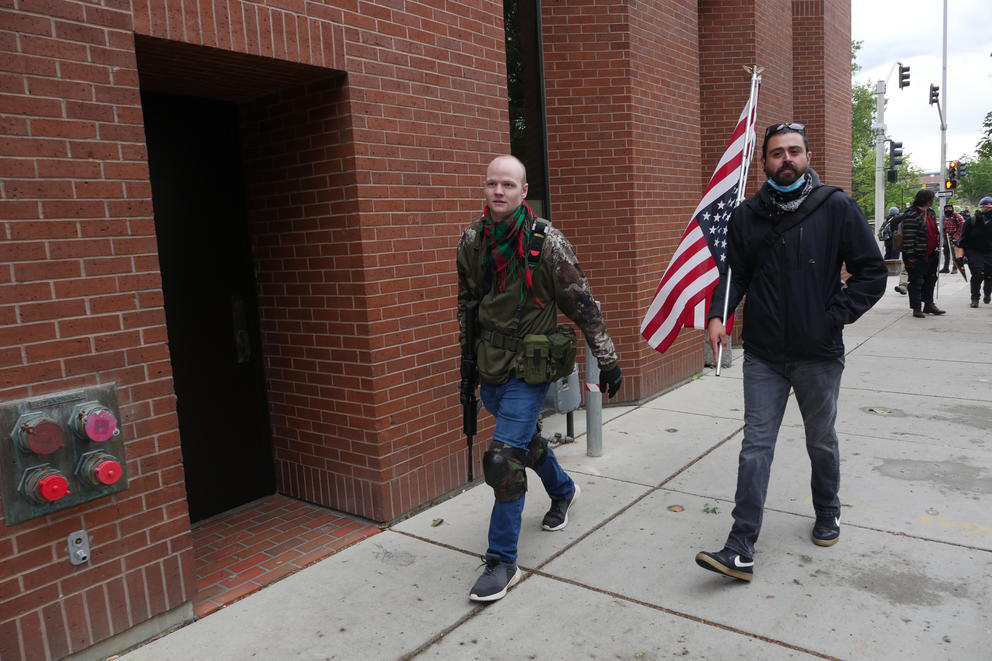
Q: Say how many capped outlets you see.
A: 4